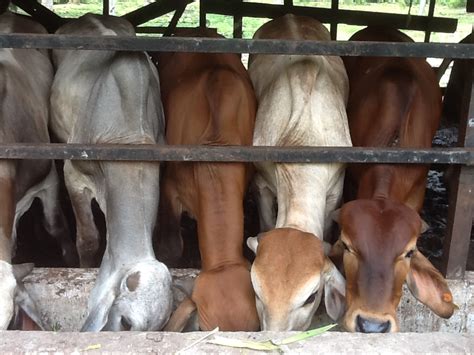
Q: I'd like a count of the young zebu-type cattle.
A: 5